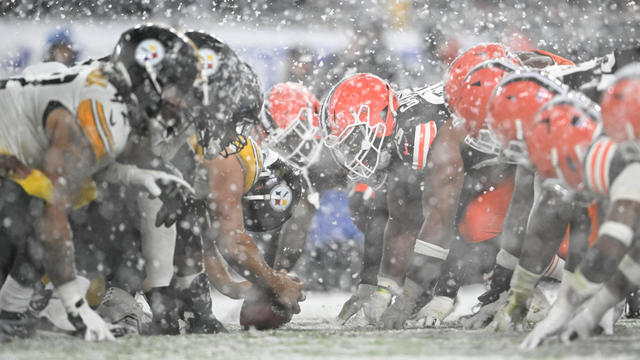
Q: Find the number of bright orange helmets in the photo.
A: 7